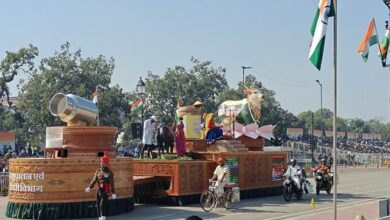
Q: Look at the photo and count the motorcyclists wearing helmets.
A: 2